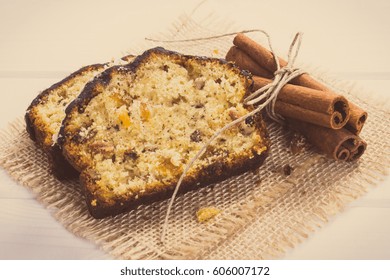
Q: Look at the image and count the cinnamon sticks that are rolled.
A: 3